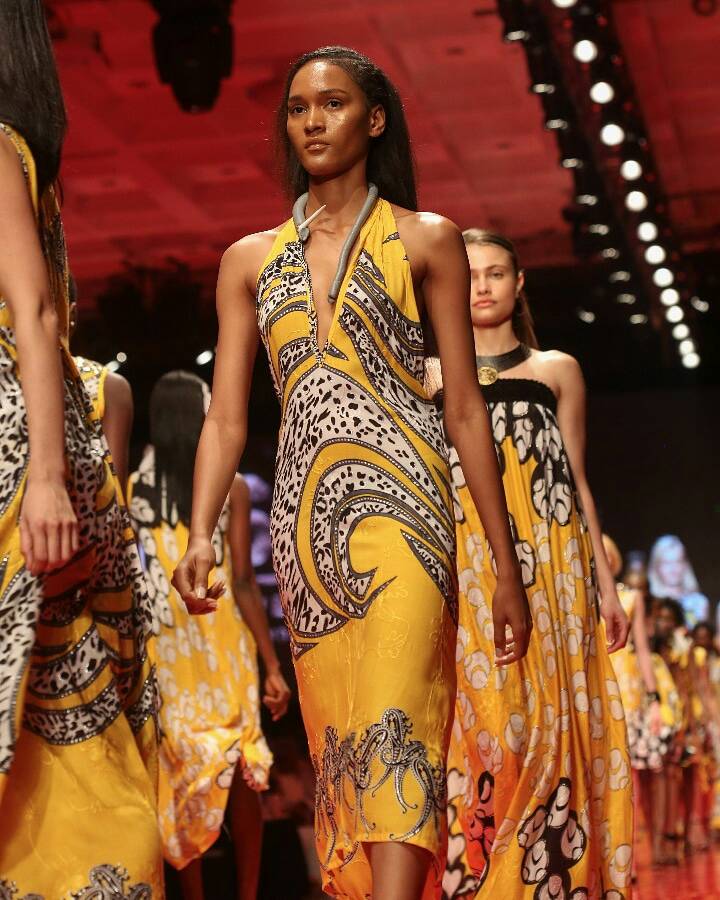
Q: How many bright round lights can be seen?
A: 14